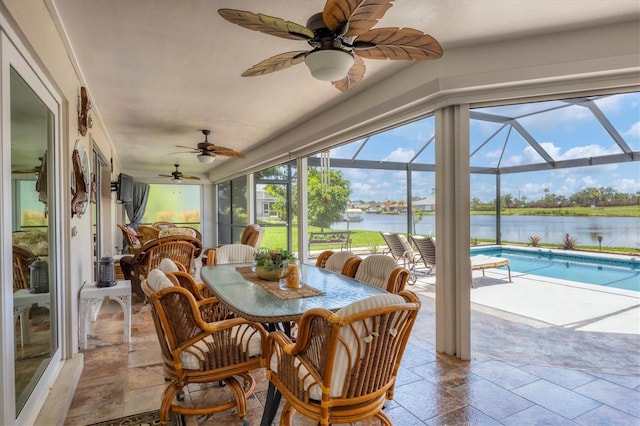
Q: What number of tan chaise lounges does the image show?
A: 2